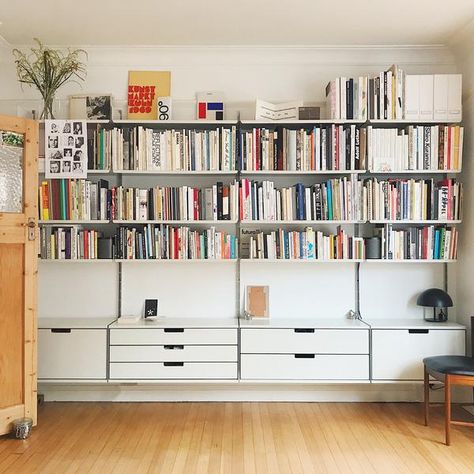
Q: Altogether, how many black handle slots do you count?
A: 7